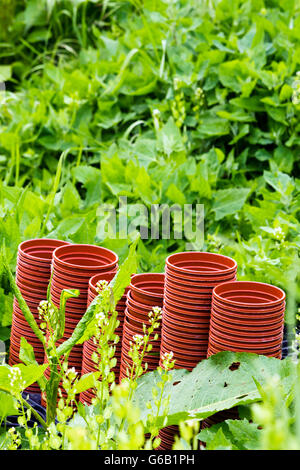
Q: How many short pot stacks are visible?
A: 3